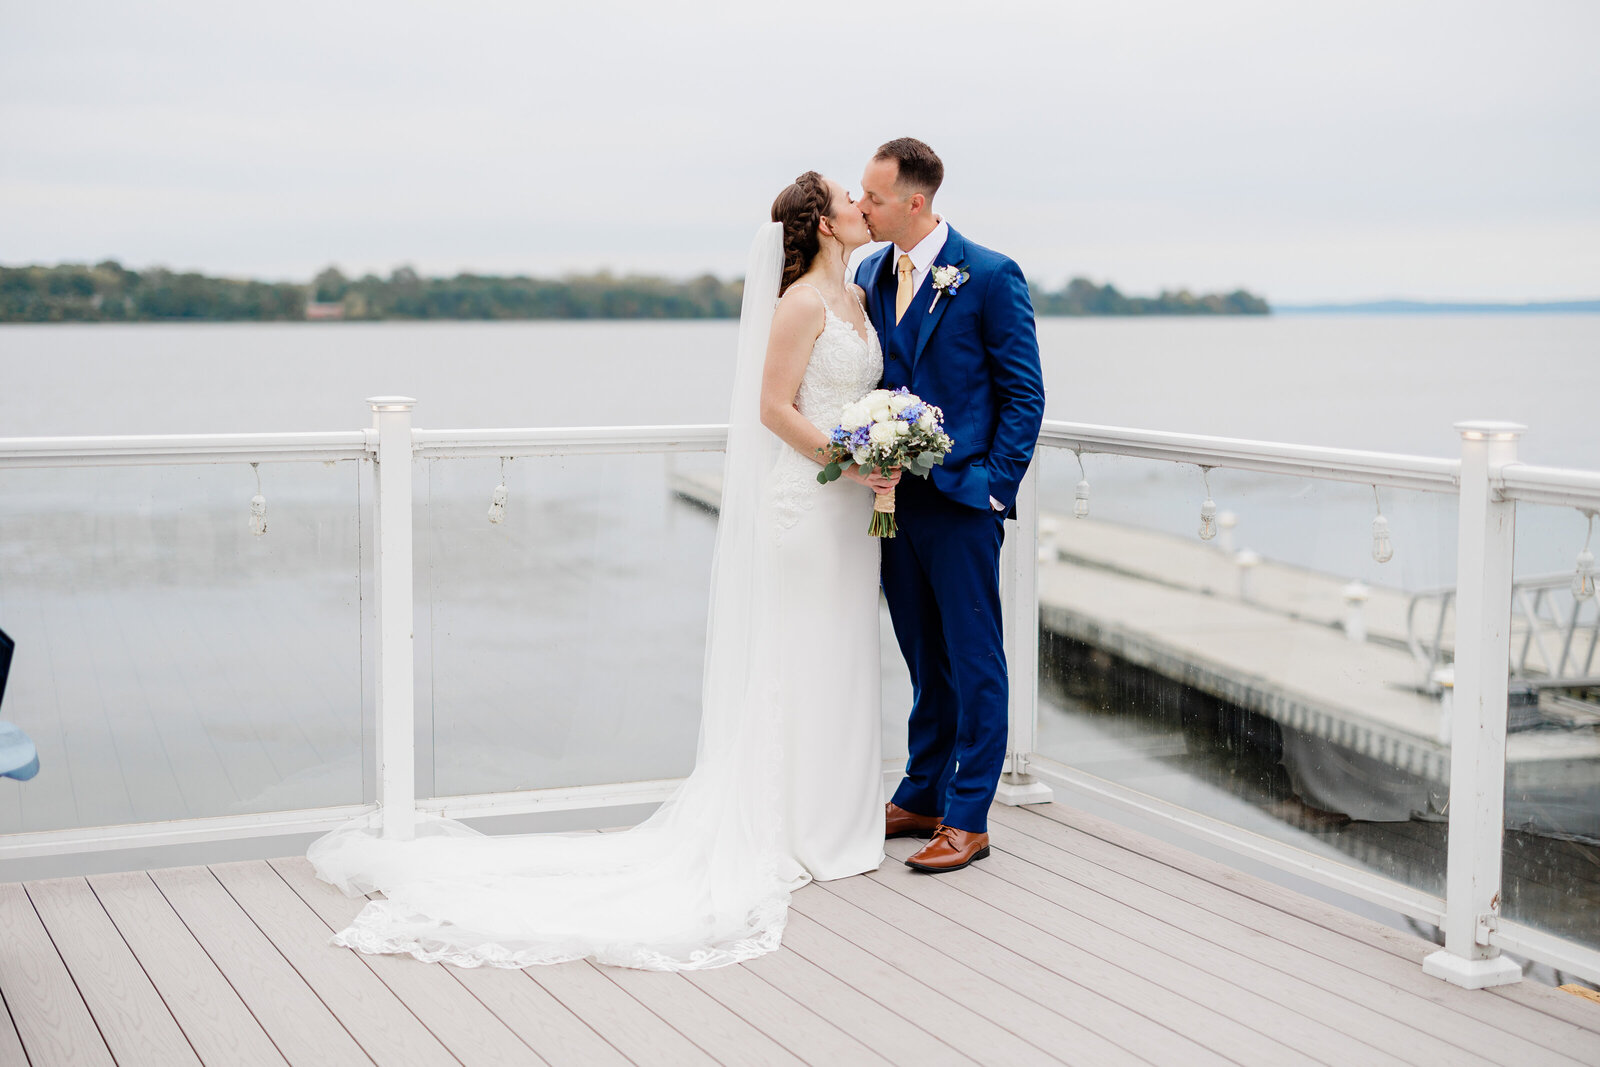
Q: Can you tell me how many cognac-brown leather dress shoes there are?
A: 2